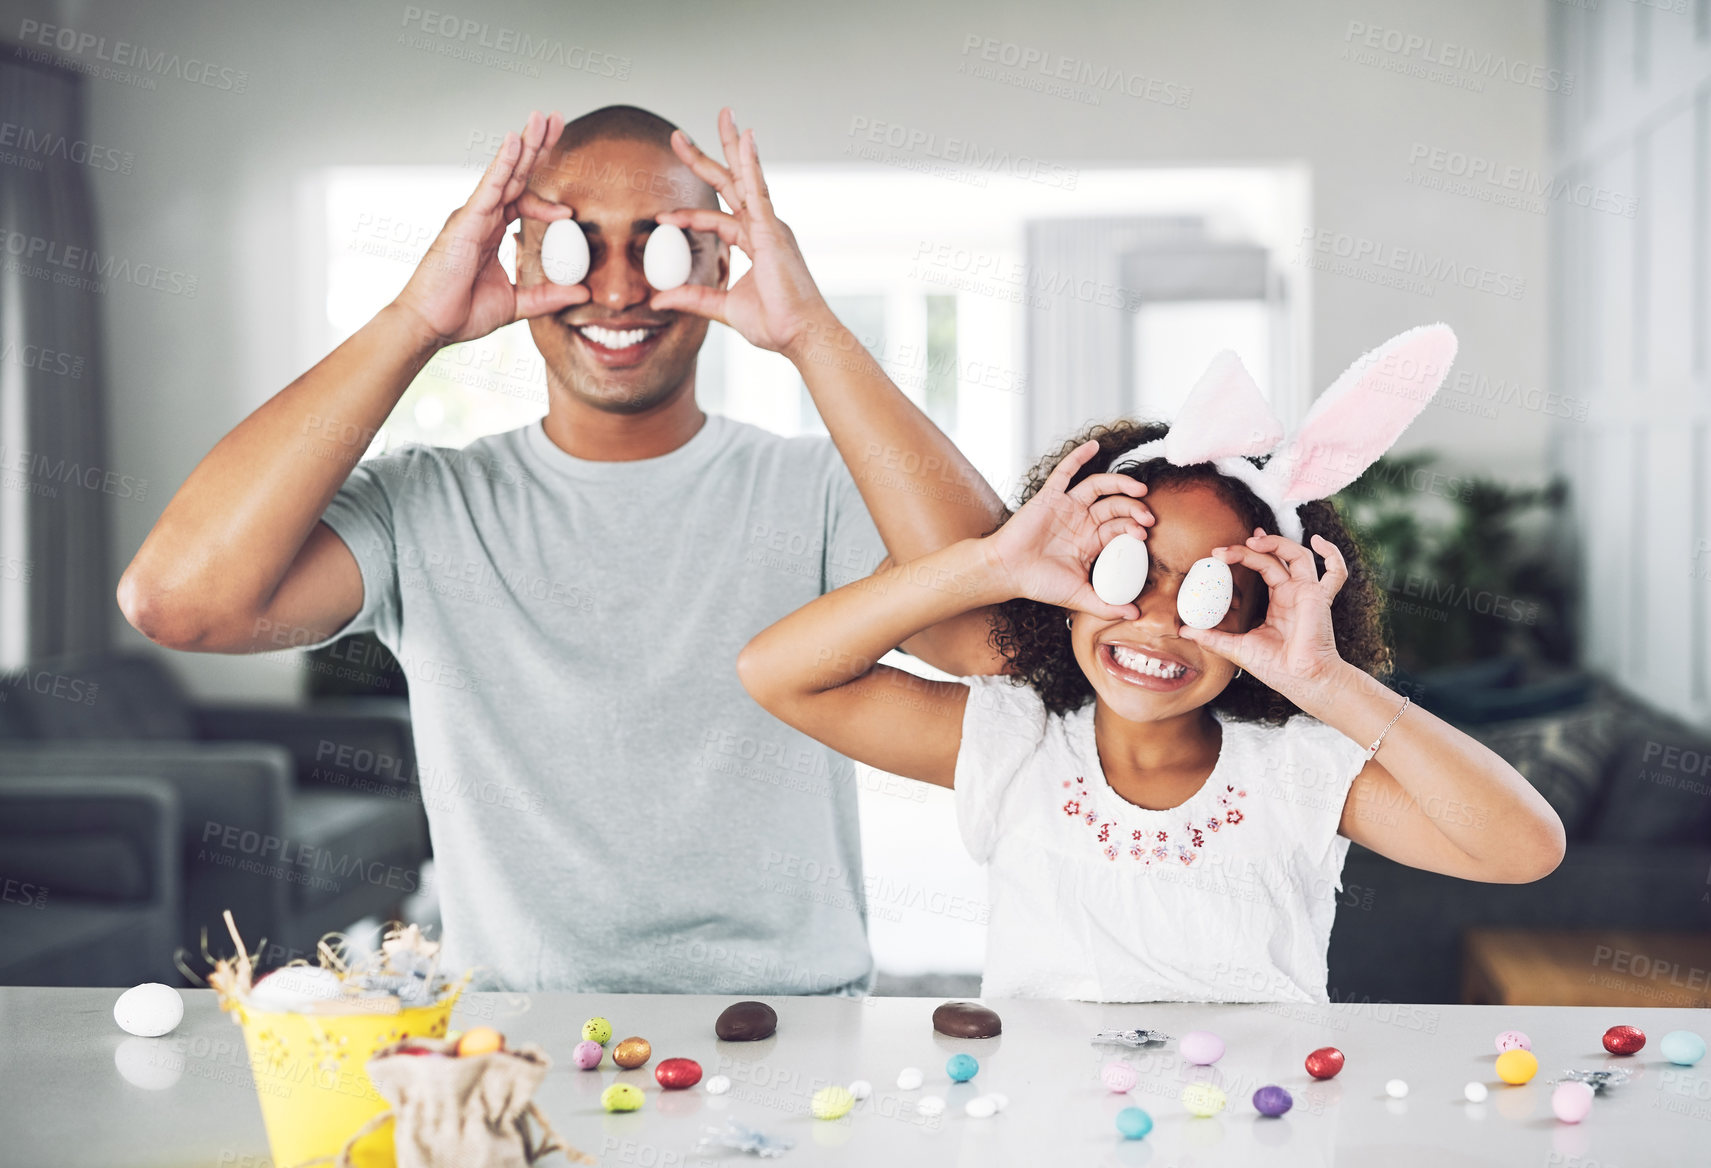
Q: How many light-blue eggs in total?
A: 3